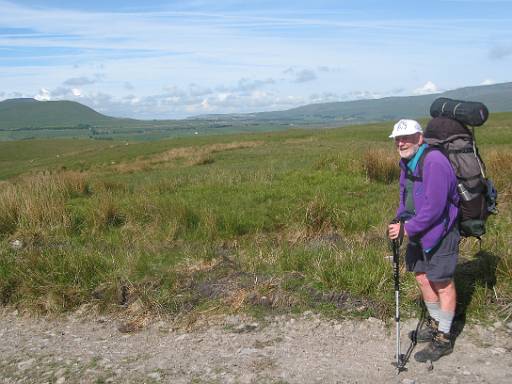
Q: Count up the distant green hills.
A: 2